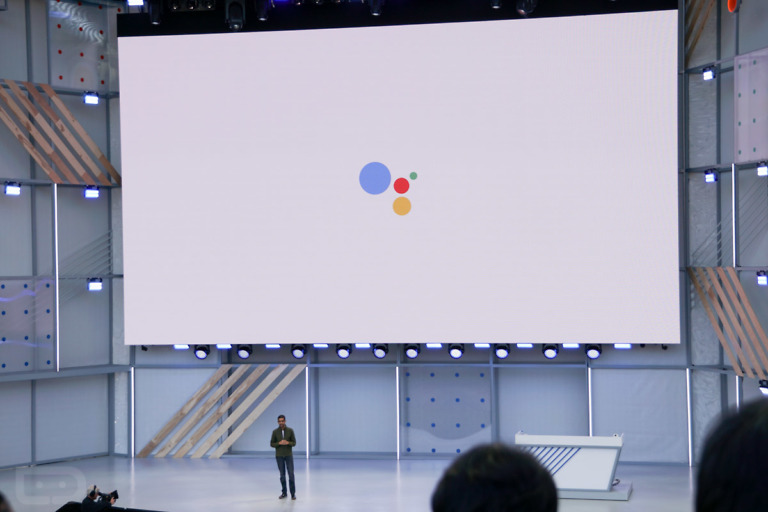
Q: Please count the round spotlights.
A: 10